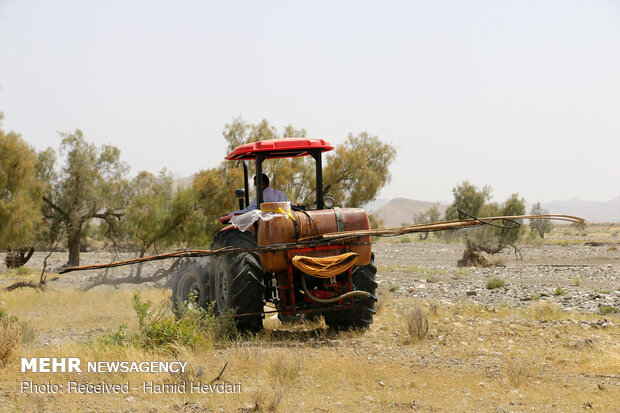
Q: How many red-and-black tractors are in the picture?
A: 1